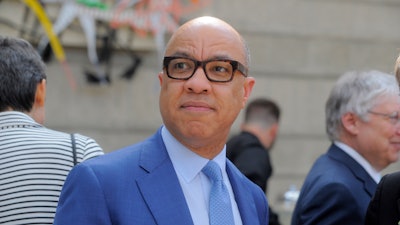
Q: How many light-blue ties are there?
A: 1